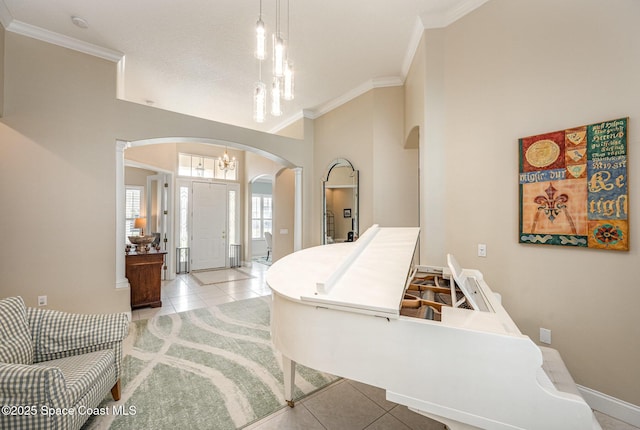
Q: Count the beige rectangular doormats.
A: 1